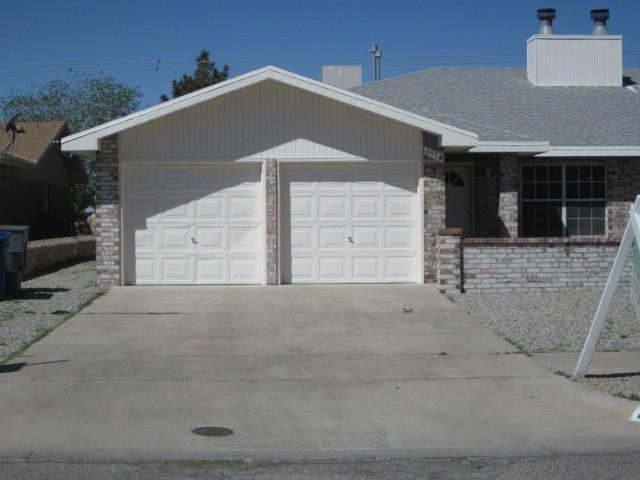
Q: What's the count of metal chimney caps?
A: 2